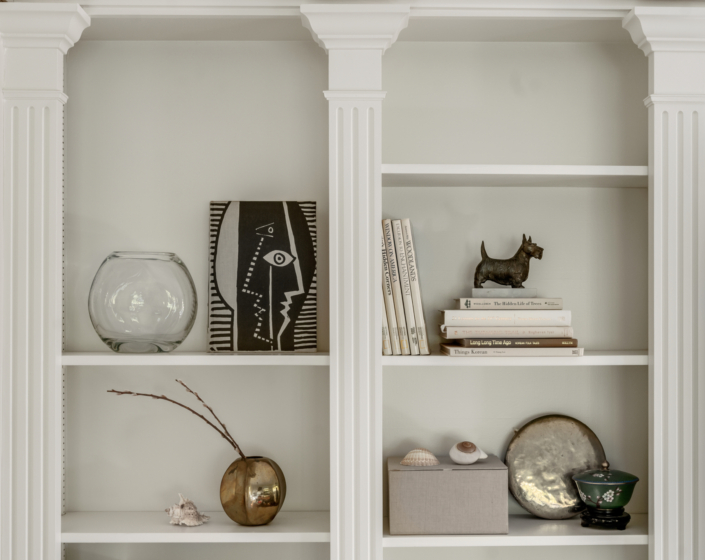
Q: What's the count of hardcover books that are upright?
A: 5